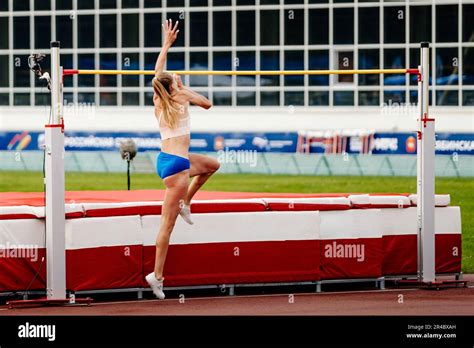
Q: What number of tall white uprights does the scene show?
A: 2